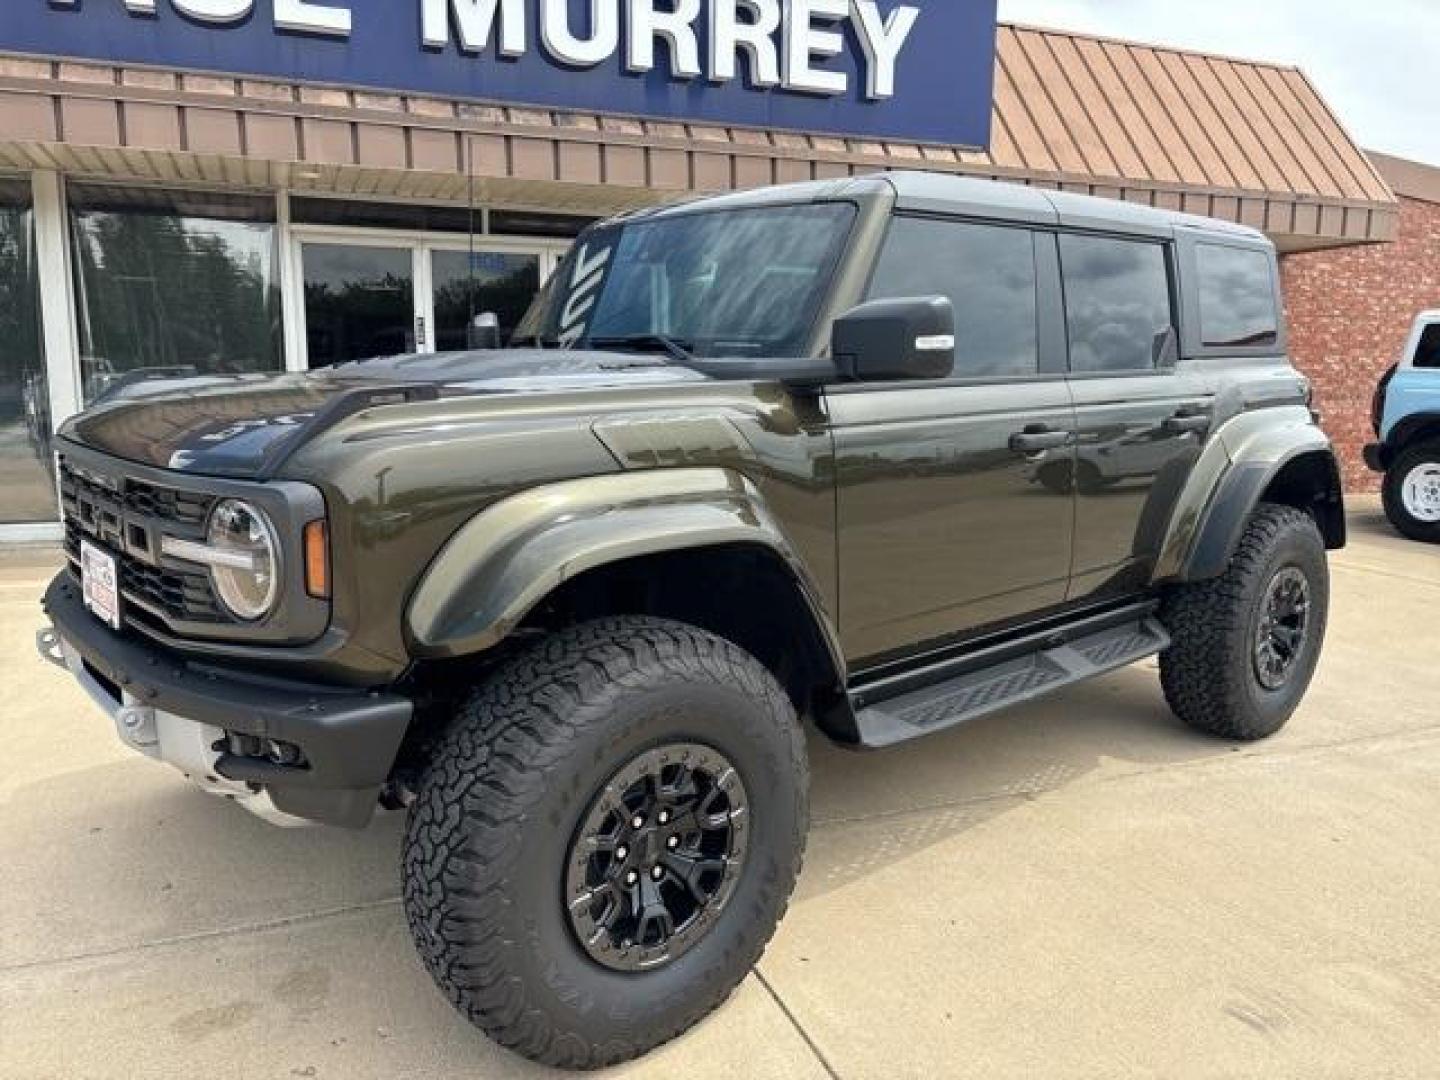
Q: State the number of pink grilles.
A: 0